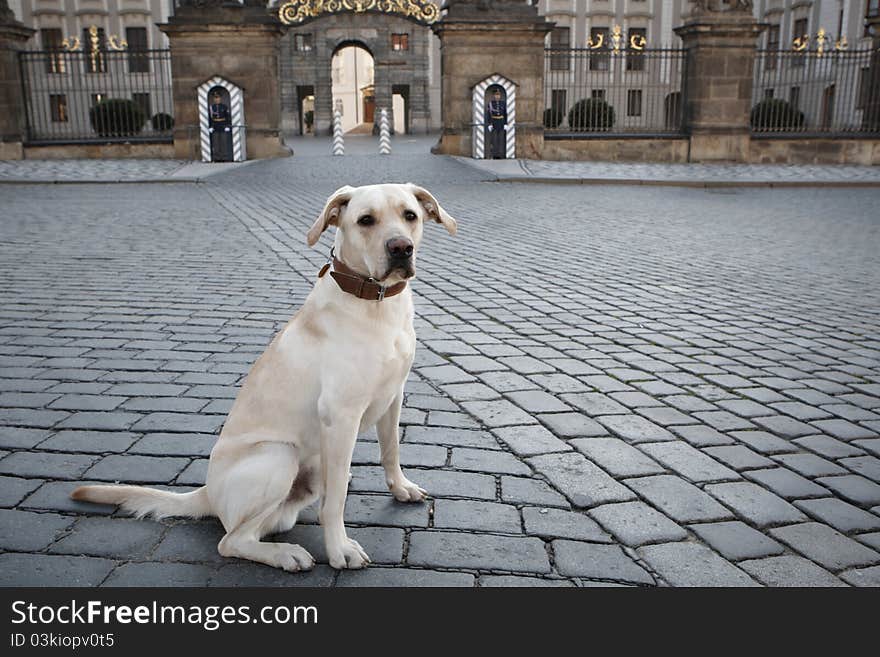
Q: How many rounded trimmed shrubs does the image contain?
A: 5